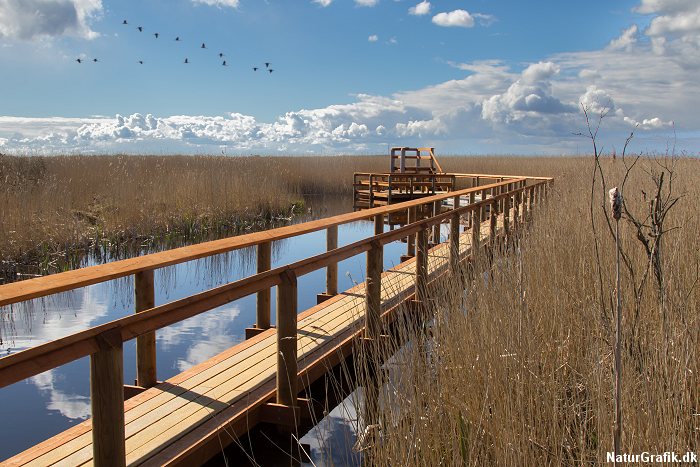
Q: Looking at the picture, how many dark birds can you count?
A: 14